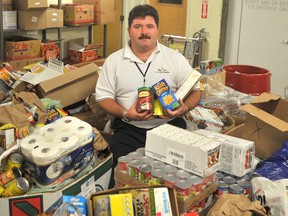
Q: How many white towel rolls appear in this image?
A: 6